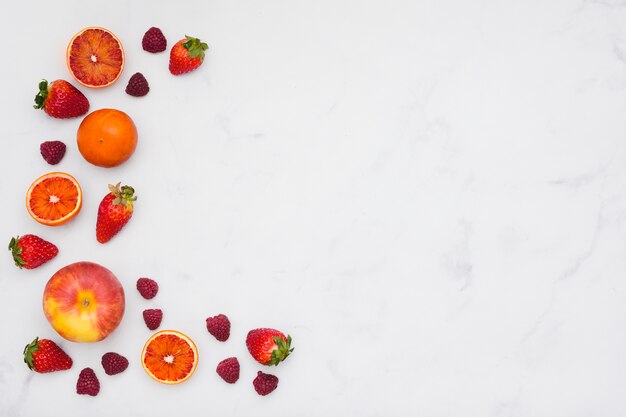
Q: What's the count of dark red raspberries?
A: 10